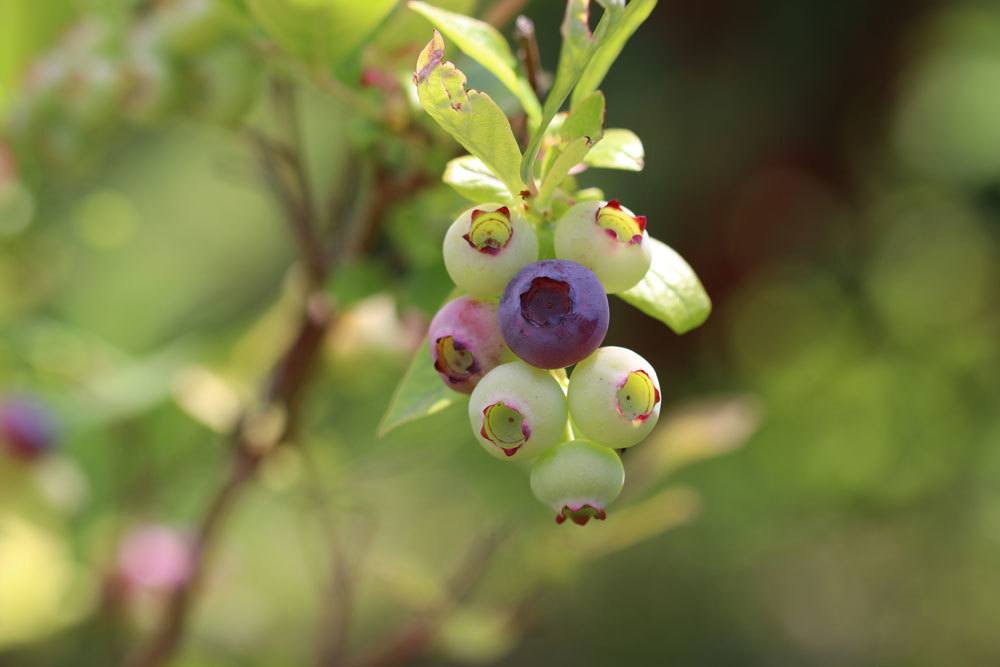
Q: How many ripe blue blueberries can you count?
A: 1